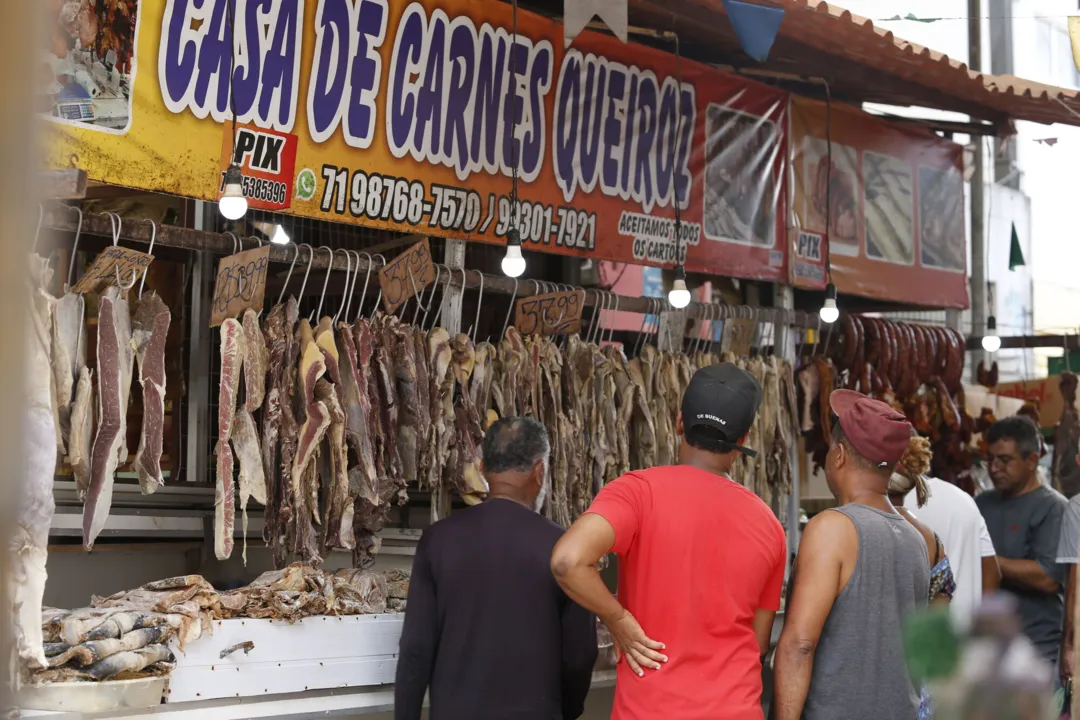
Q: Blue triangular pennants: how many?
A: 1